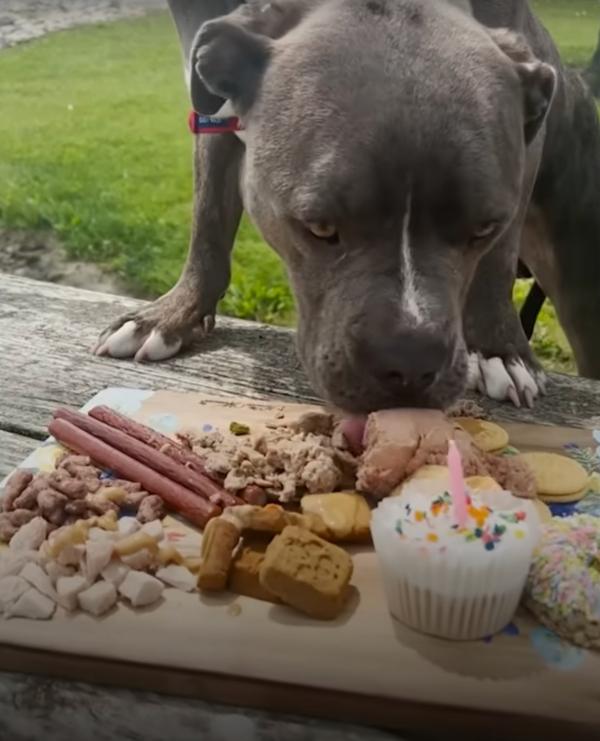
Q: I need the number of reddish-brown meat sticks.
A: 3